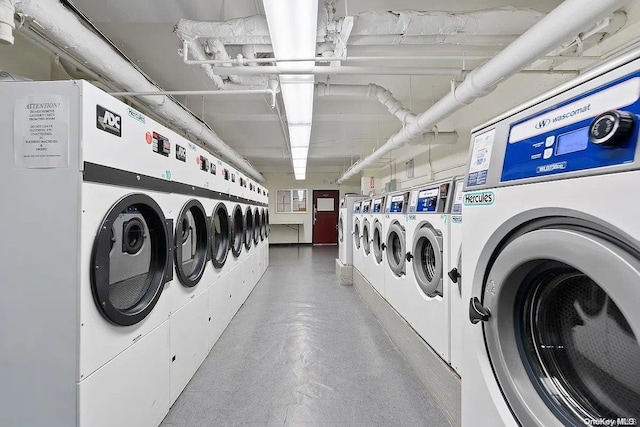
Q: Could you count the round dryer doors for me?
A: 8